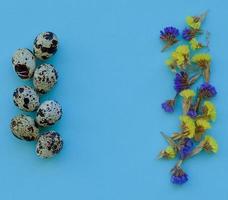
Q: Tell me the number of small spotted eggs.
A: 7